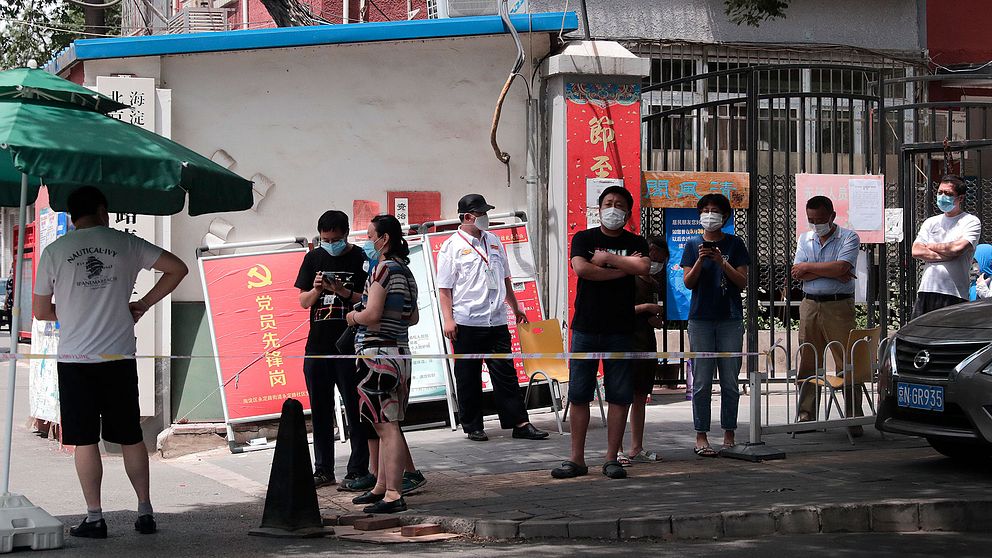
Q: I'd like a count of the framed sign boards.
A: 3